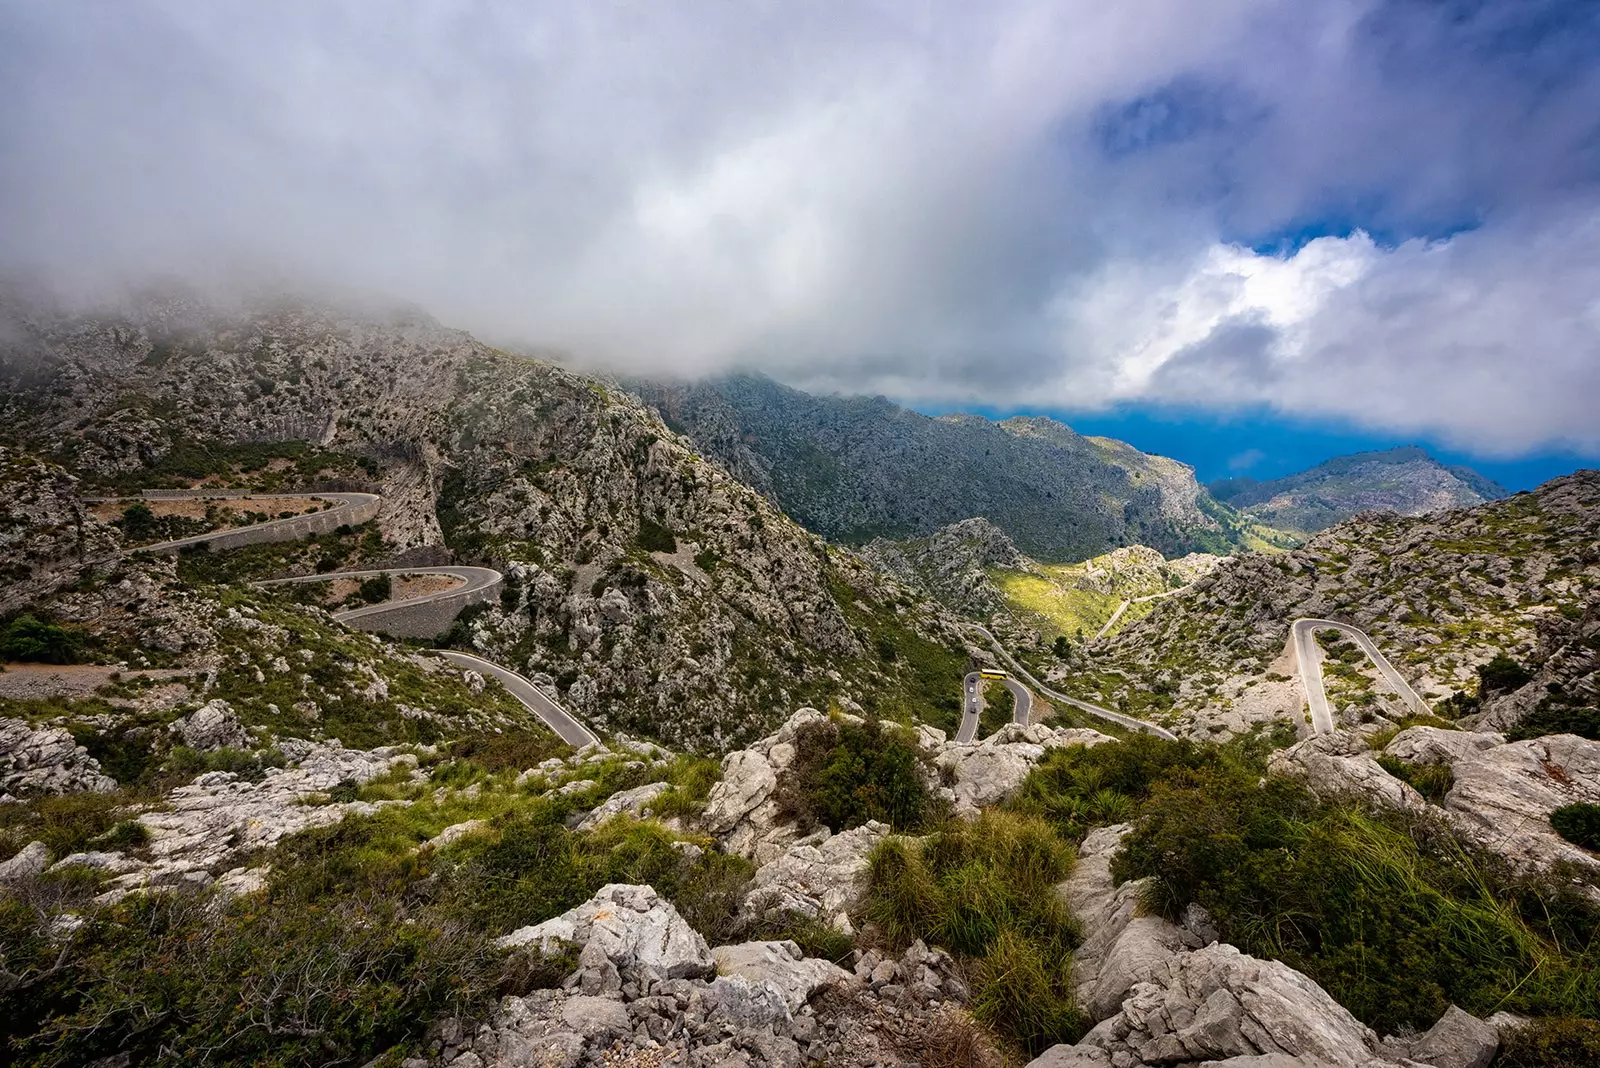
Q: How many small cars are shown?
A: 4